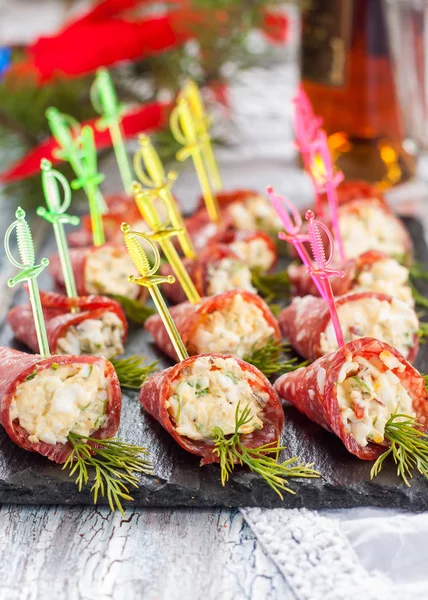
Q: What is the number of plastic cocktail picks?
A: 15